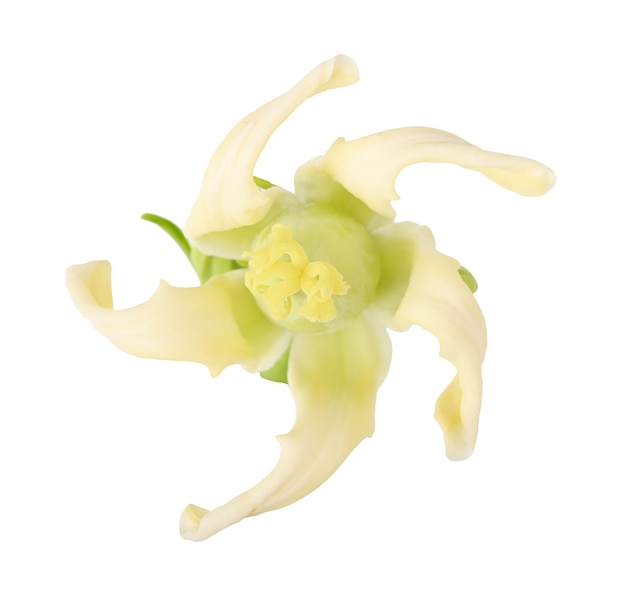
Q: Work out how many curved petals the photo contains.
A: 5